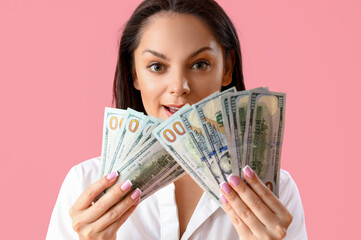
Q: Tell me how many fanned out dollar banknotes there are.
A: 12